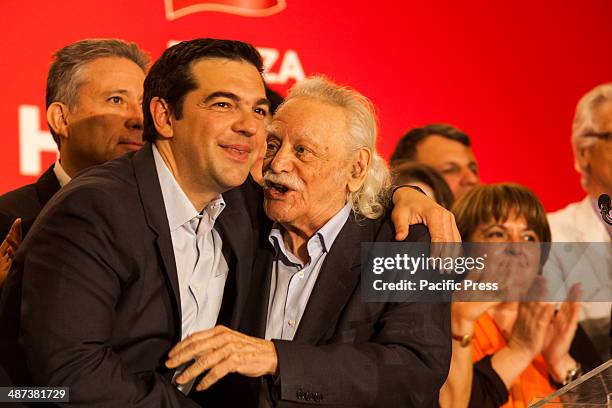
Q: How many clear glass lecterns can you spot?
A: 1